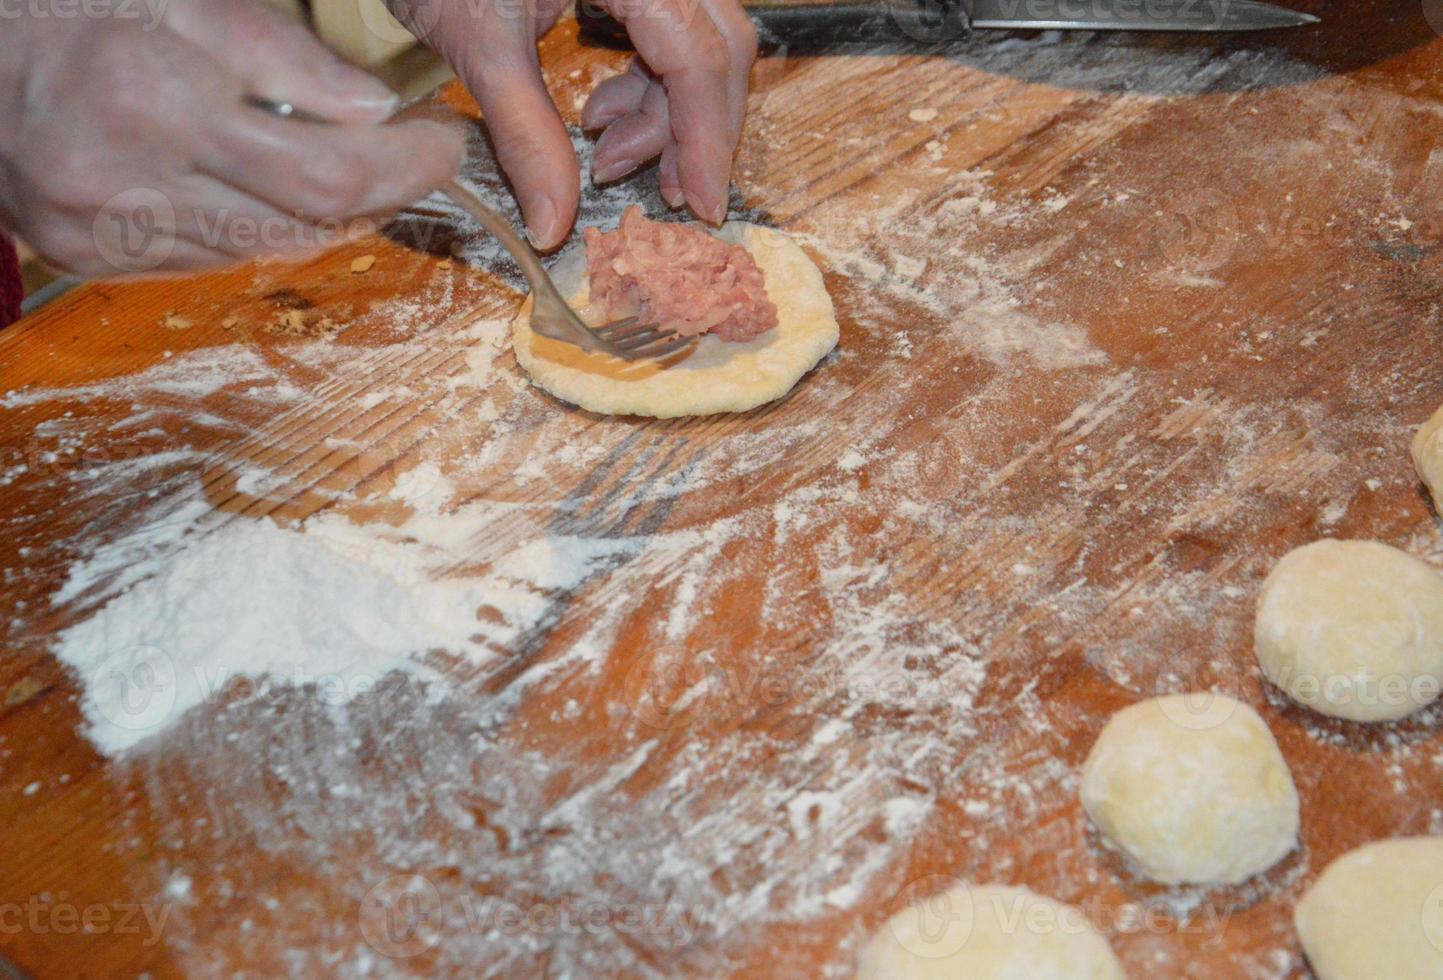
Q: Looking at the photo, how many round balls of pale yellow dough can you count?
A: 5